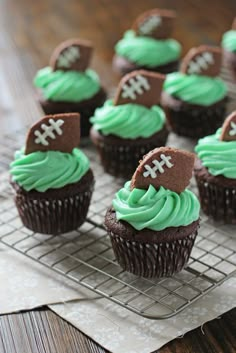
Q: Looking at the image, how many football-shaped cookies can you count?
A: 7